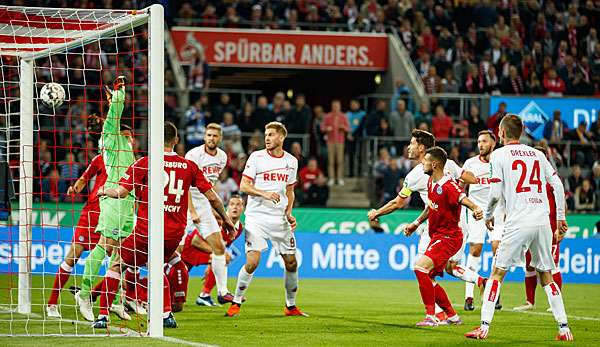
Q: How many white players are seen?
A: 5